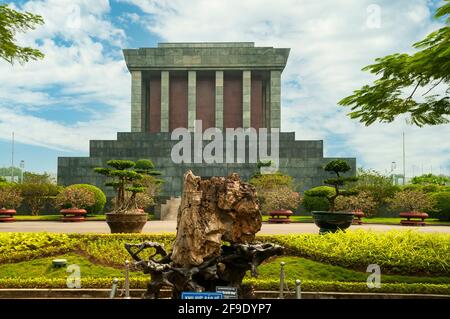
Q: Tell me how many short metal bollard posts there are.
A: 4